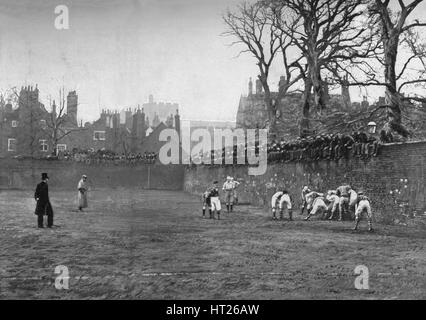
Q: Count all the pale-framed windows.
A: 6